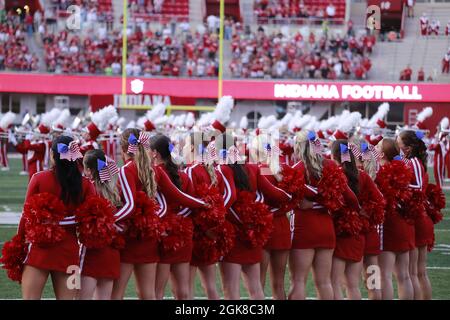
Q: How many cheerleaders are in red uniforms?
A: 12